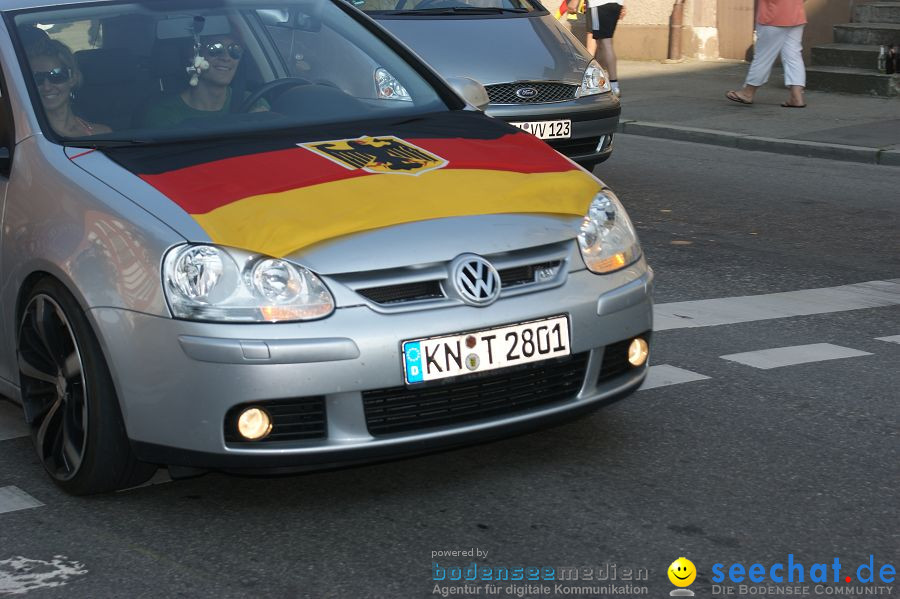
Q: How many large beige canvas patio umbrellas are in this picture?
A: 0